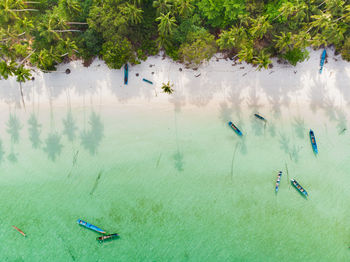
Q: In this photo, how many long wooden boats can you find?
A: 11